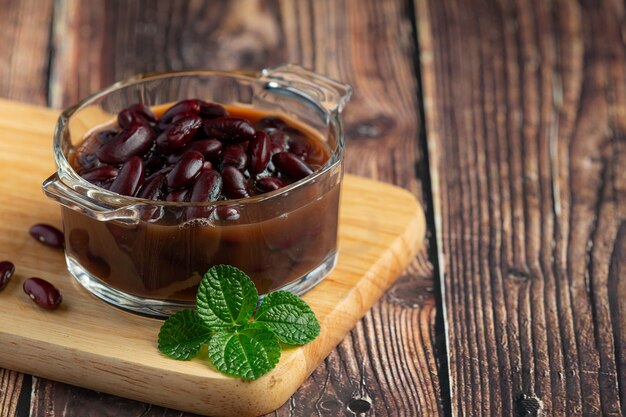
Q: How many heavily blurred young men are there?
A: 0